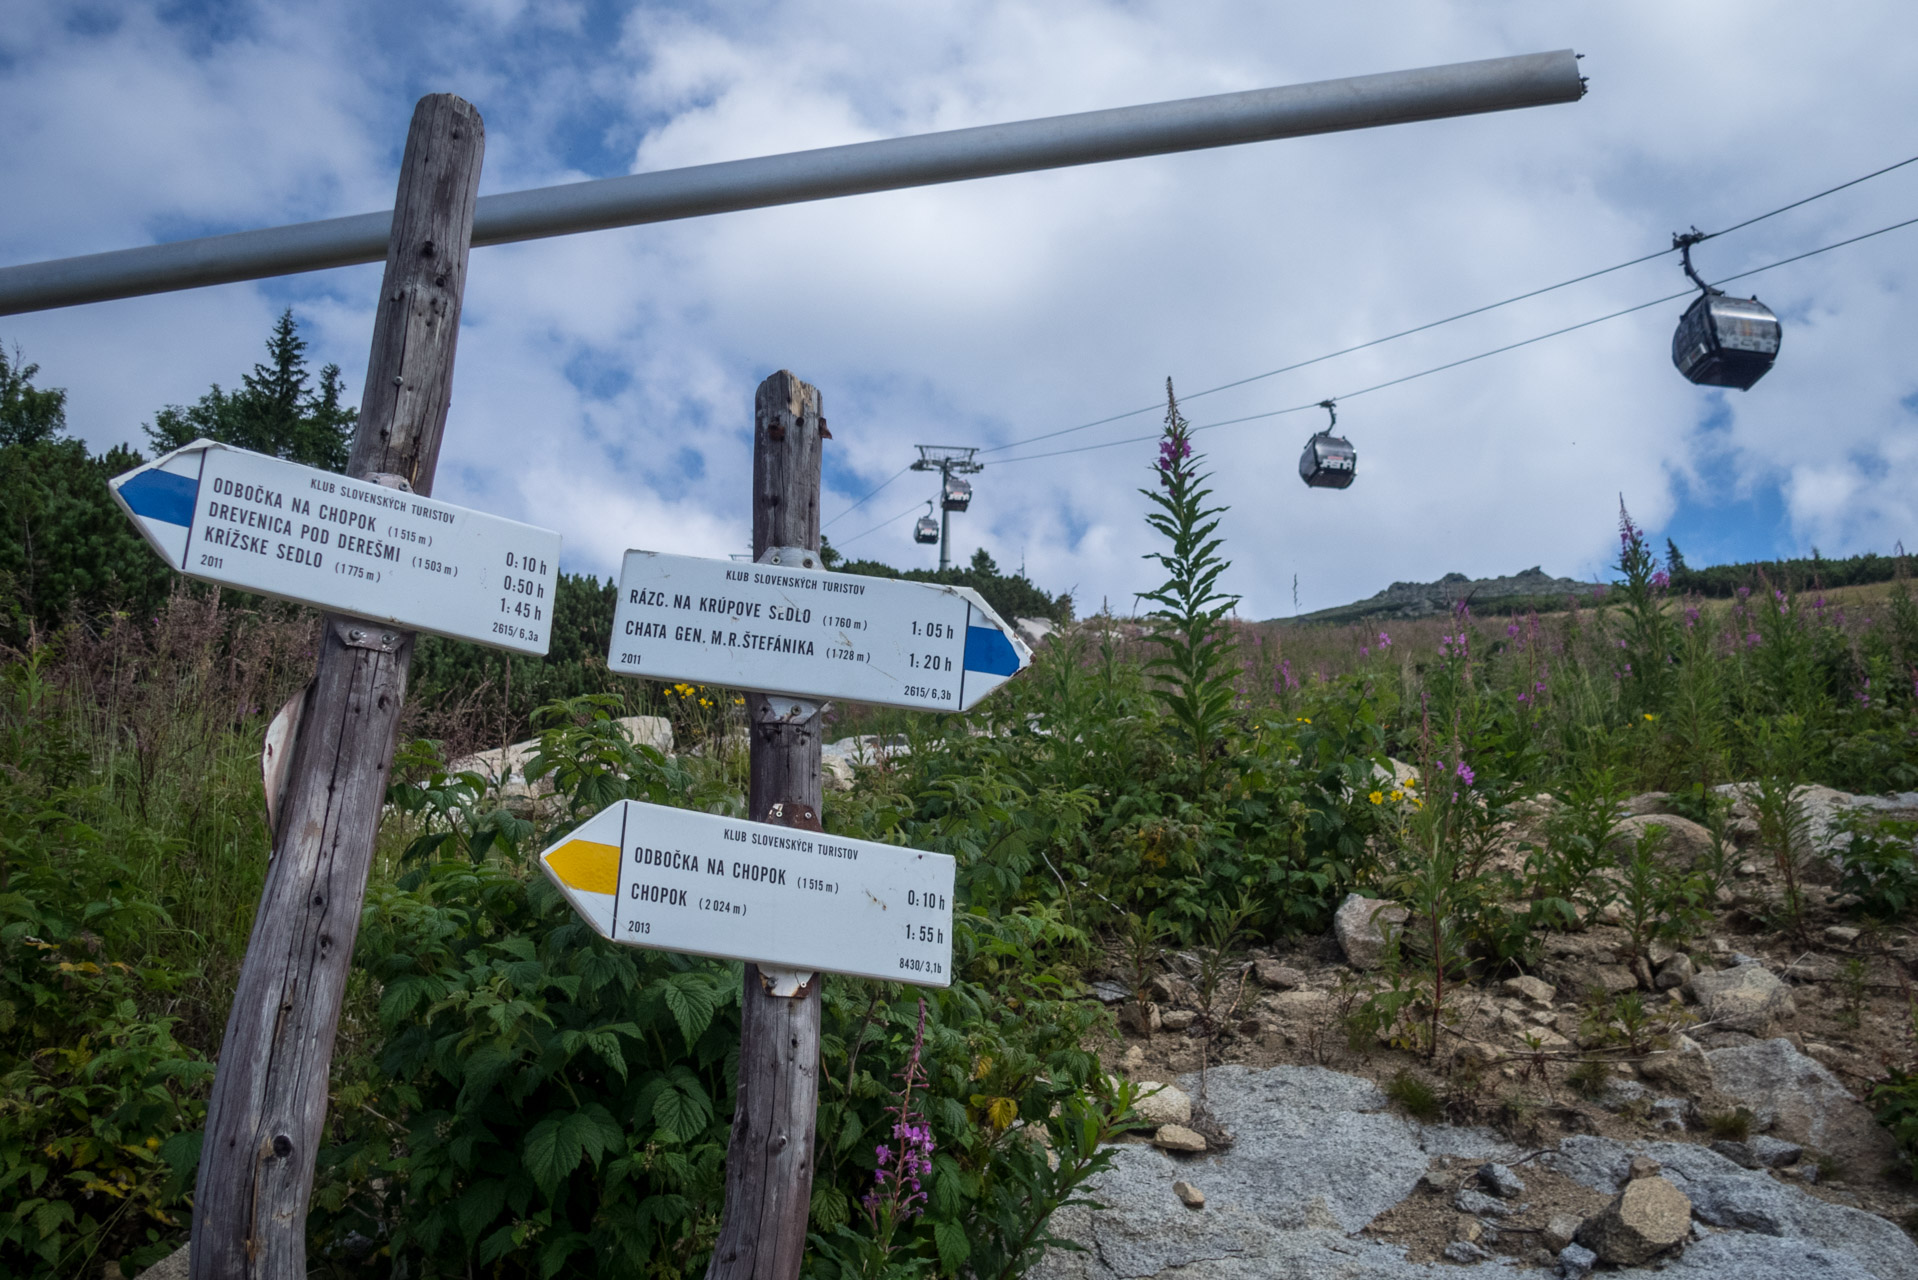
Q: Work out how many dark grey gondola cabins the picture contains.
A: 4